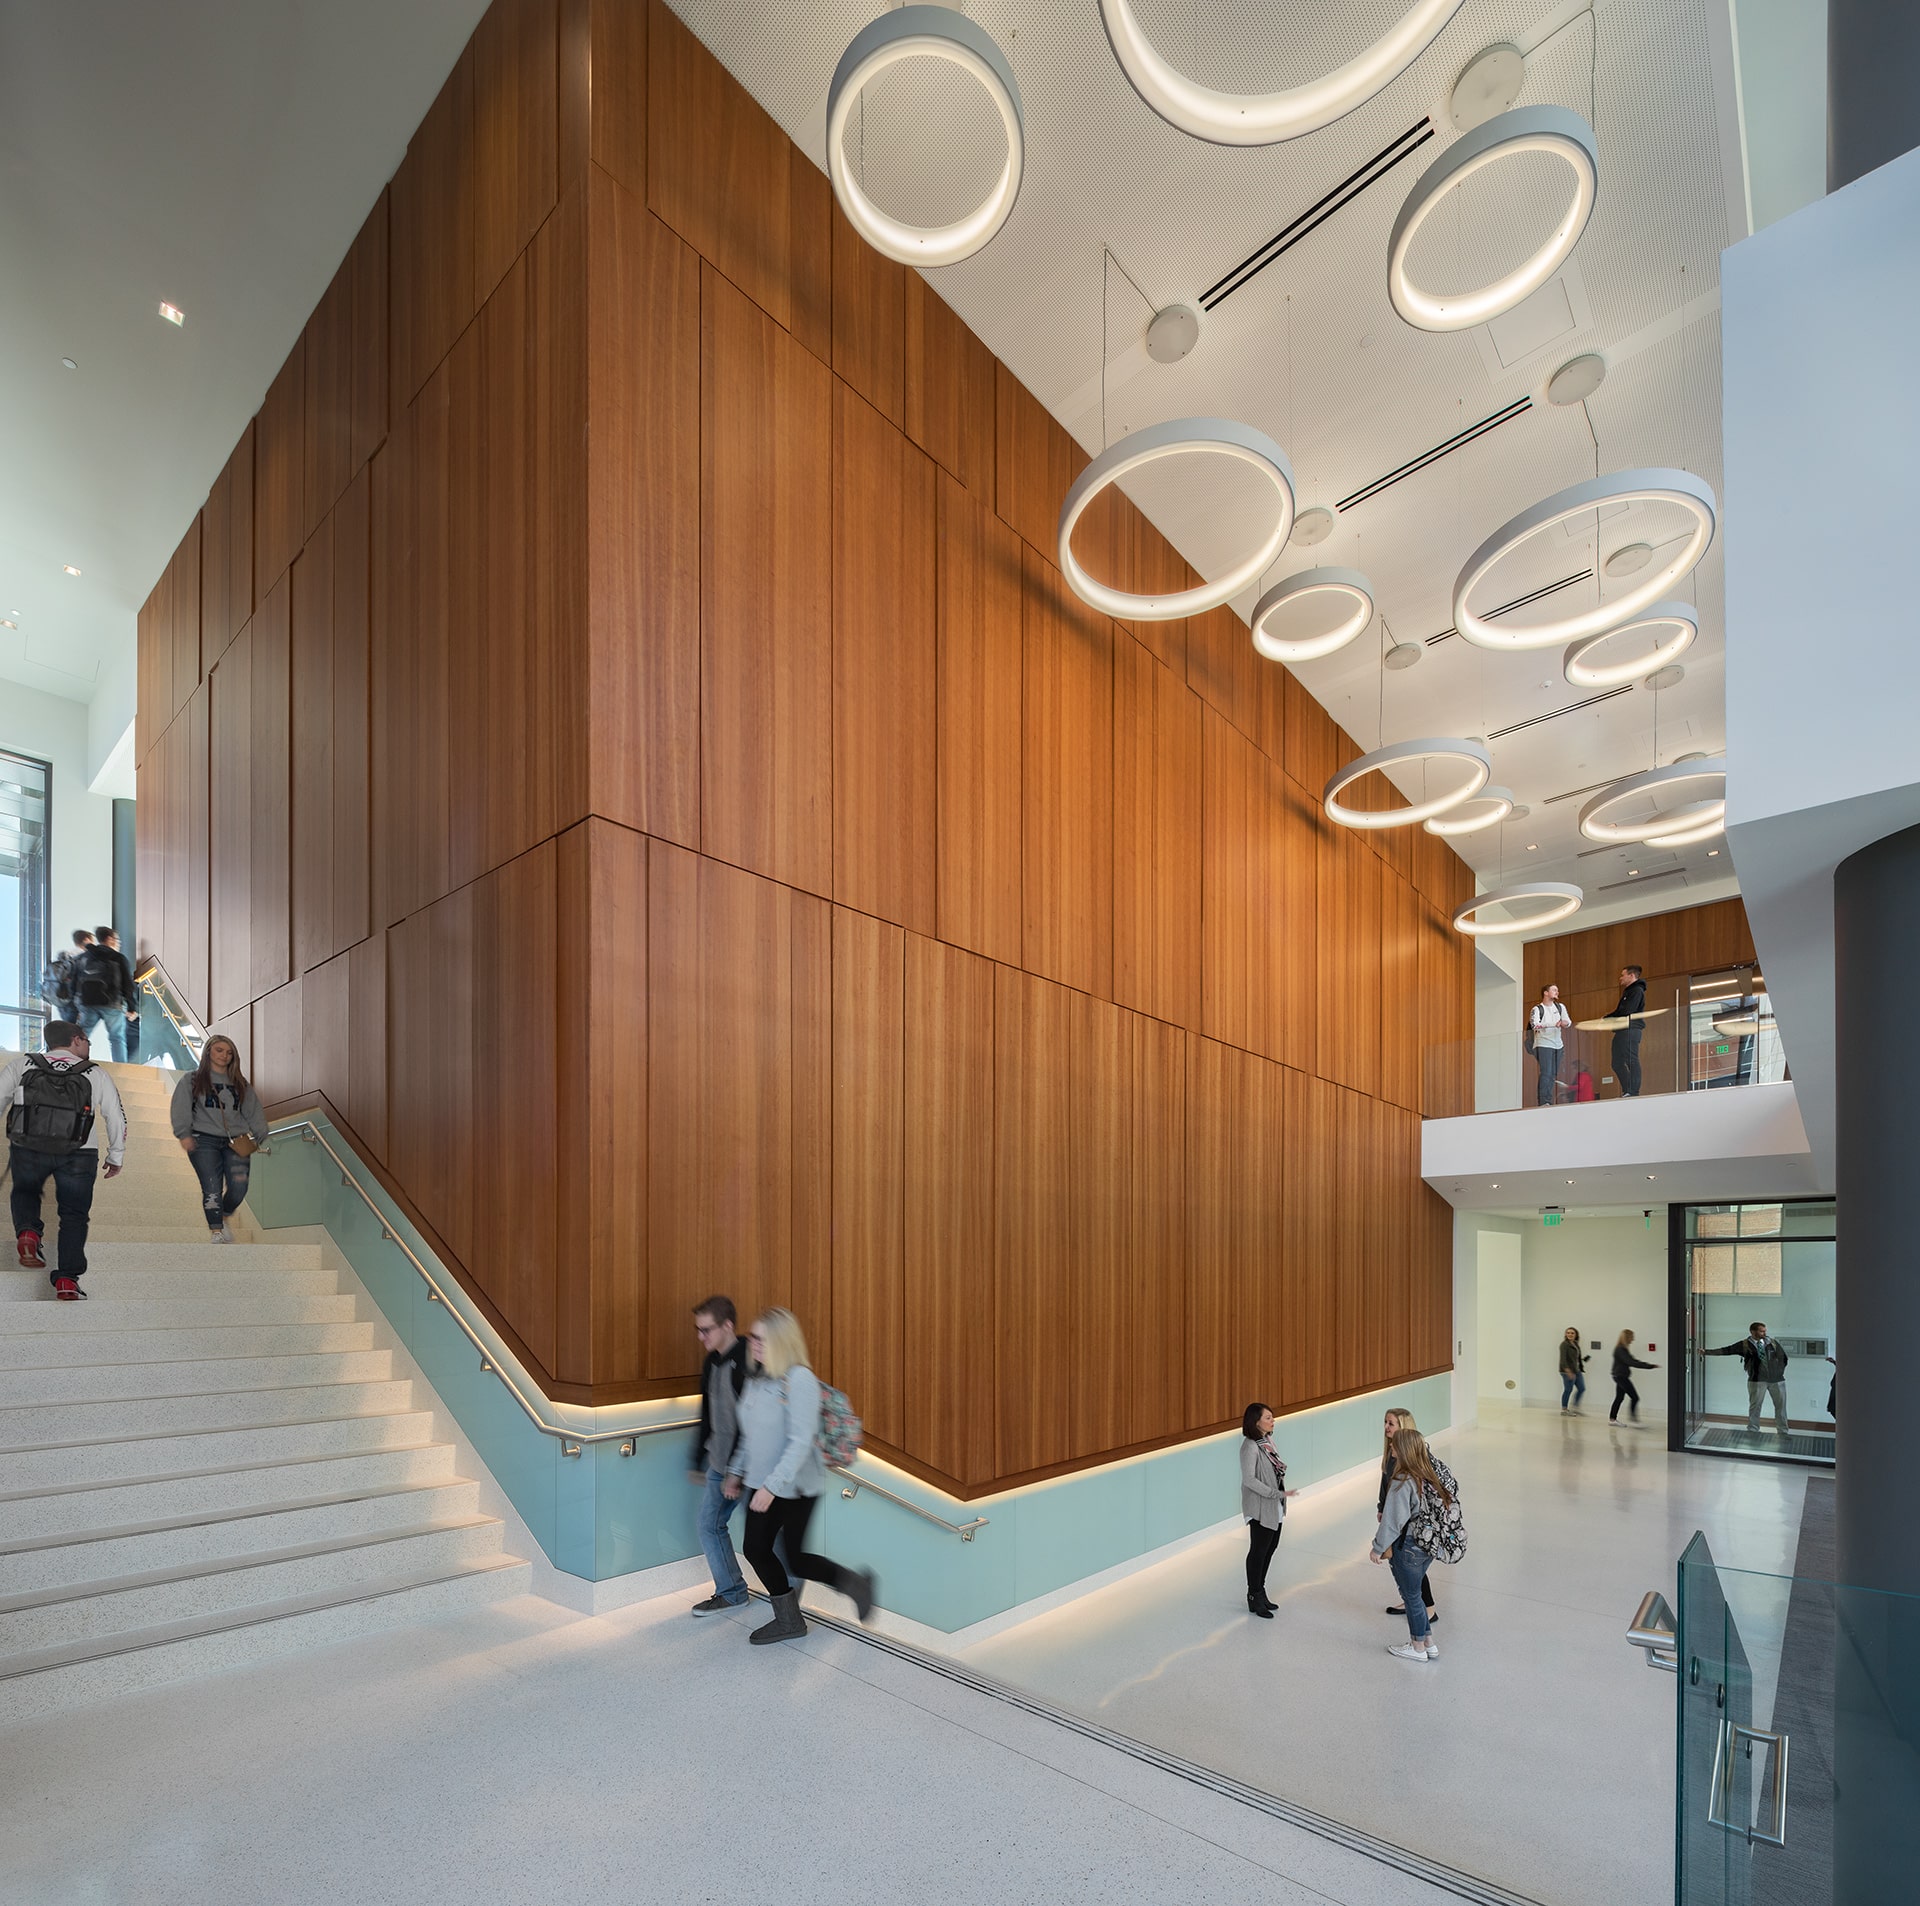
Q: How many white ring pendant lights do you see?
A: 12